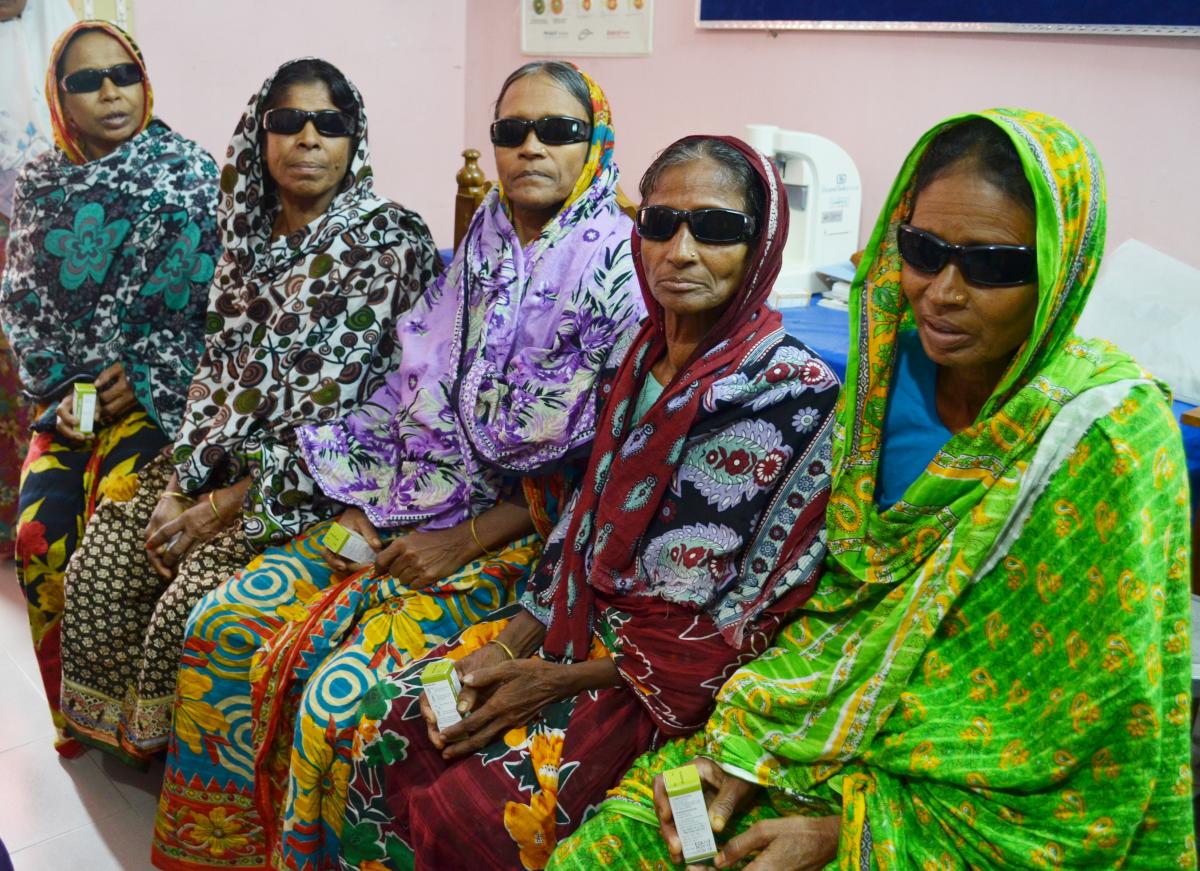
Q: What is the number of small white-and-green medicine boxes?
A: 4